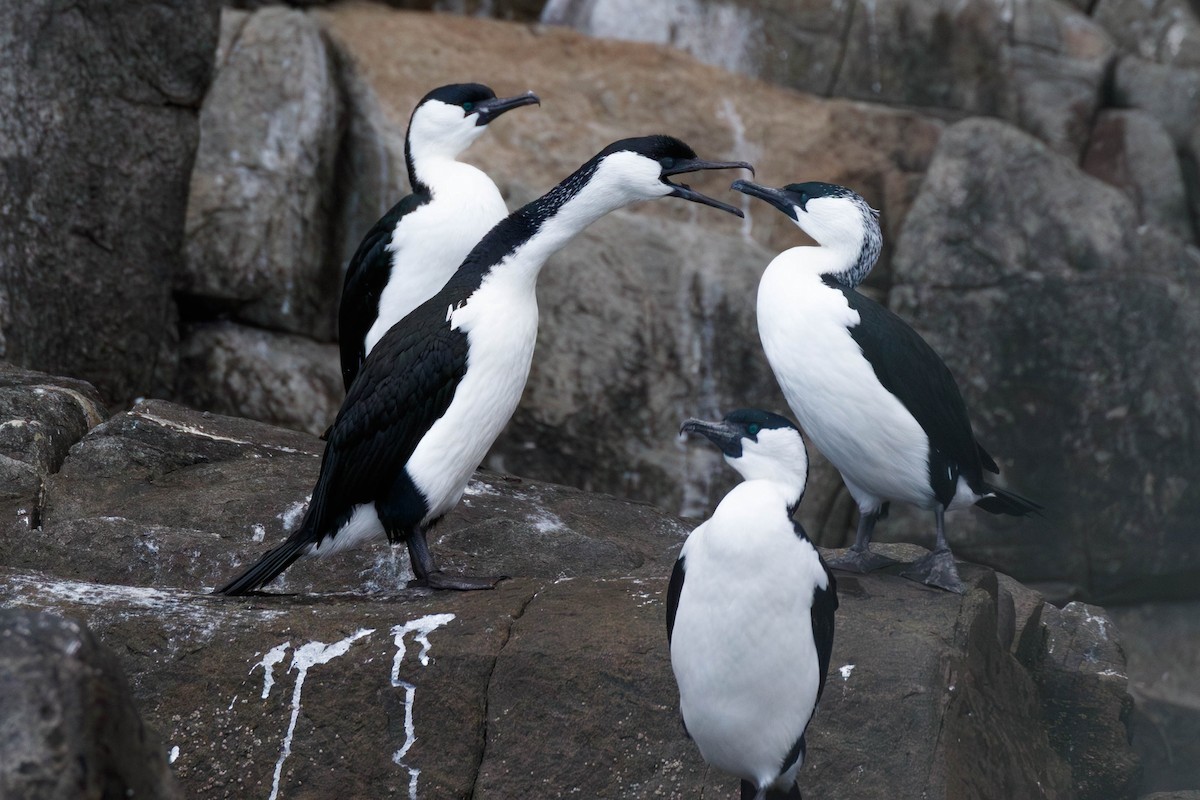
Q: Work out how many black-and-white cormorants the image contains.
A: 4